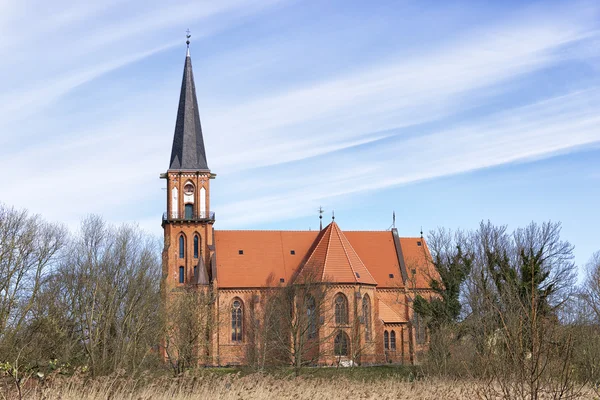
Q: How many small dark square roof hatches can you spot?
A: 7